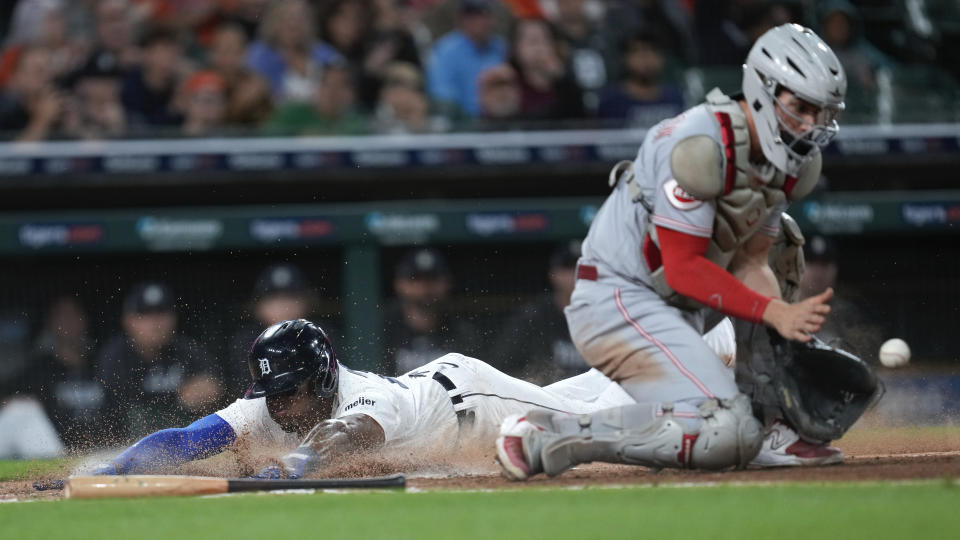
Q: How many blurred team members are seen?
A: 6